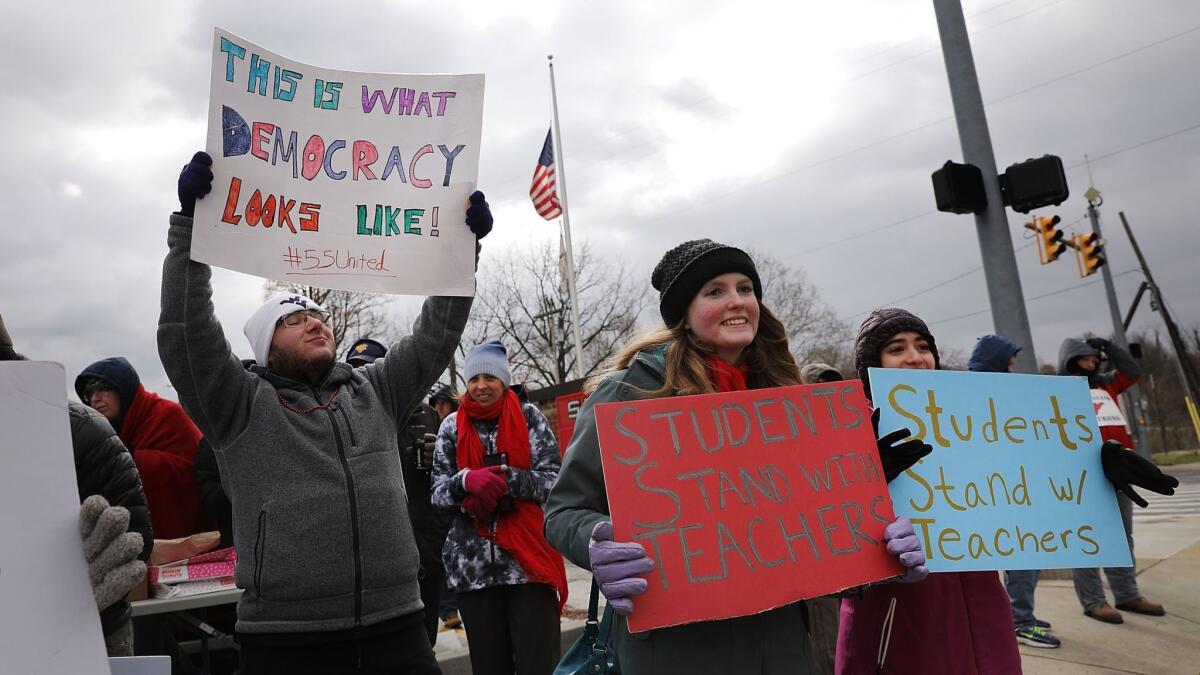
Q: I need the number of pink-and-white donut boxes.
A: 2